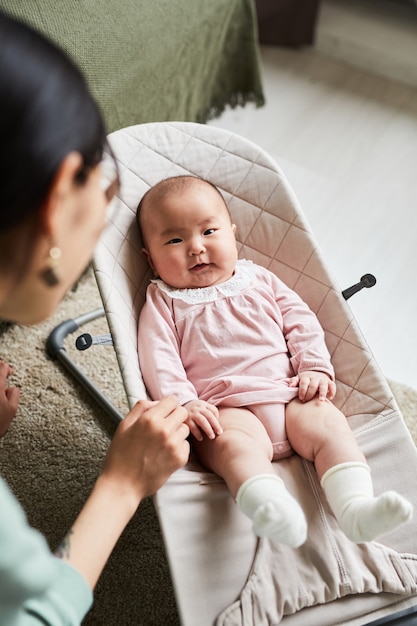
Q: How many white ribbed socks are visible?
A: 2